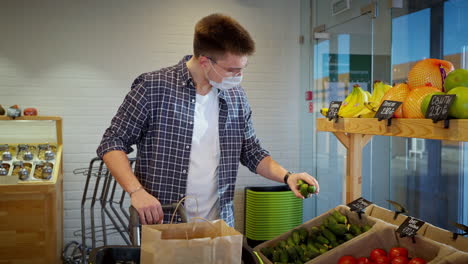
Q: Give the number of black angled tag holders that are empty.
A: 2